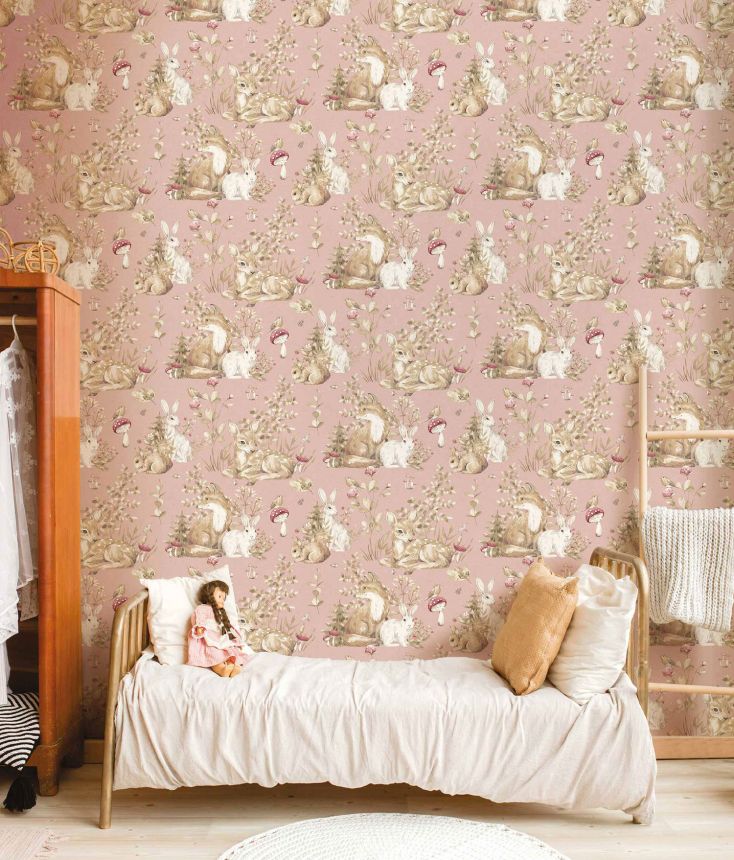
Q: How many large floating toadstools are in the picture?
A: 14